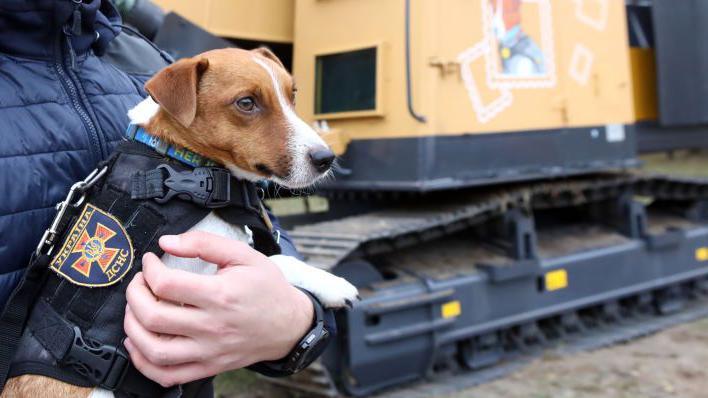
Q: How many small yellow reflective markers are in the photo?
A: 3